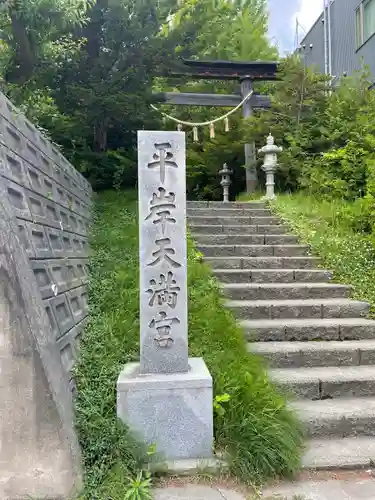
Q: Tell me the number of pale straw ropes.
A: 1